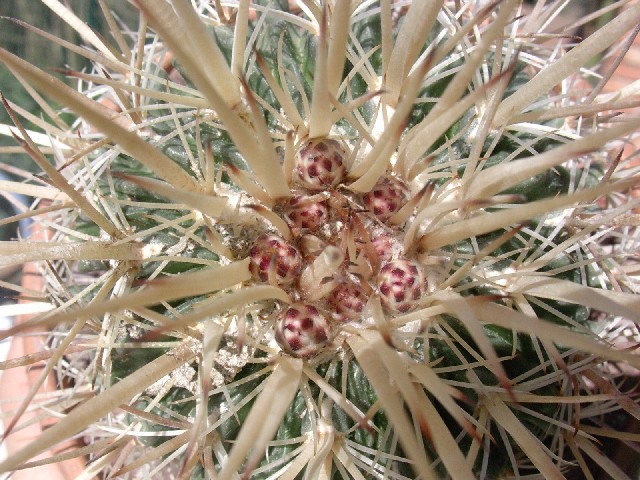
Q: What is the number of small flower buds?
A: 8